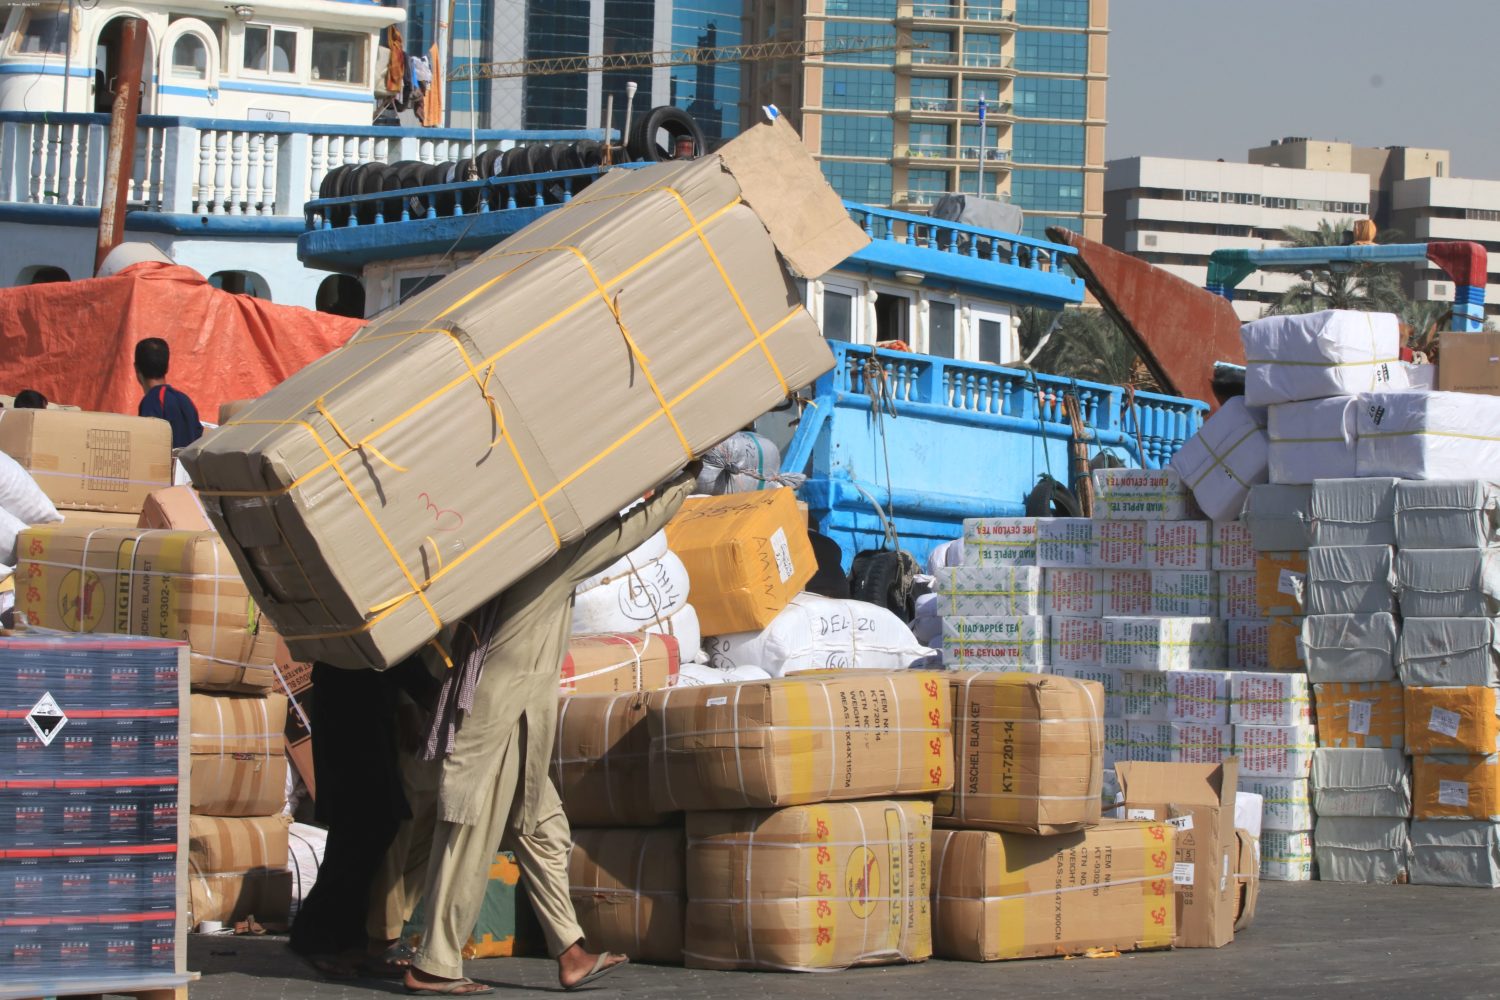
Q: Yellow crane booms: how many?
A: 1